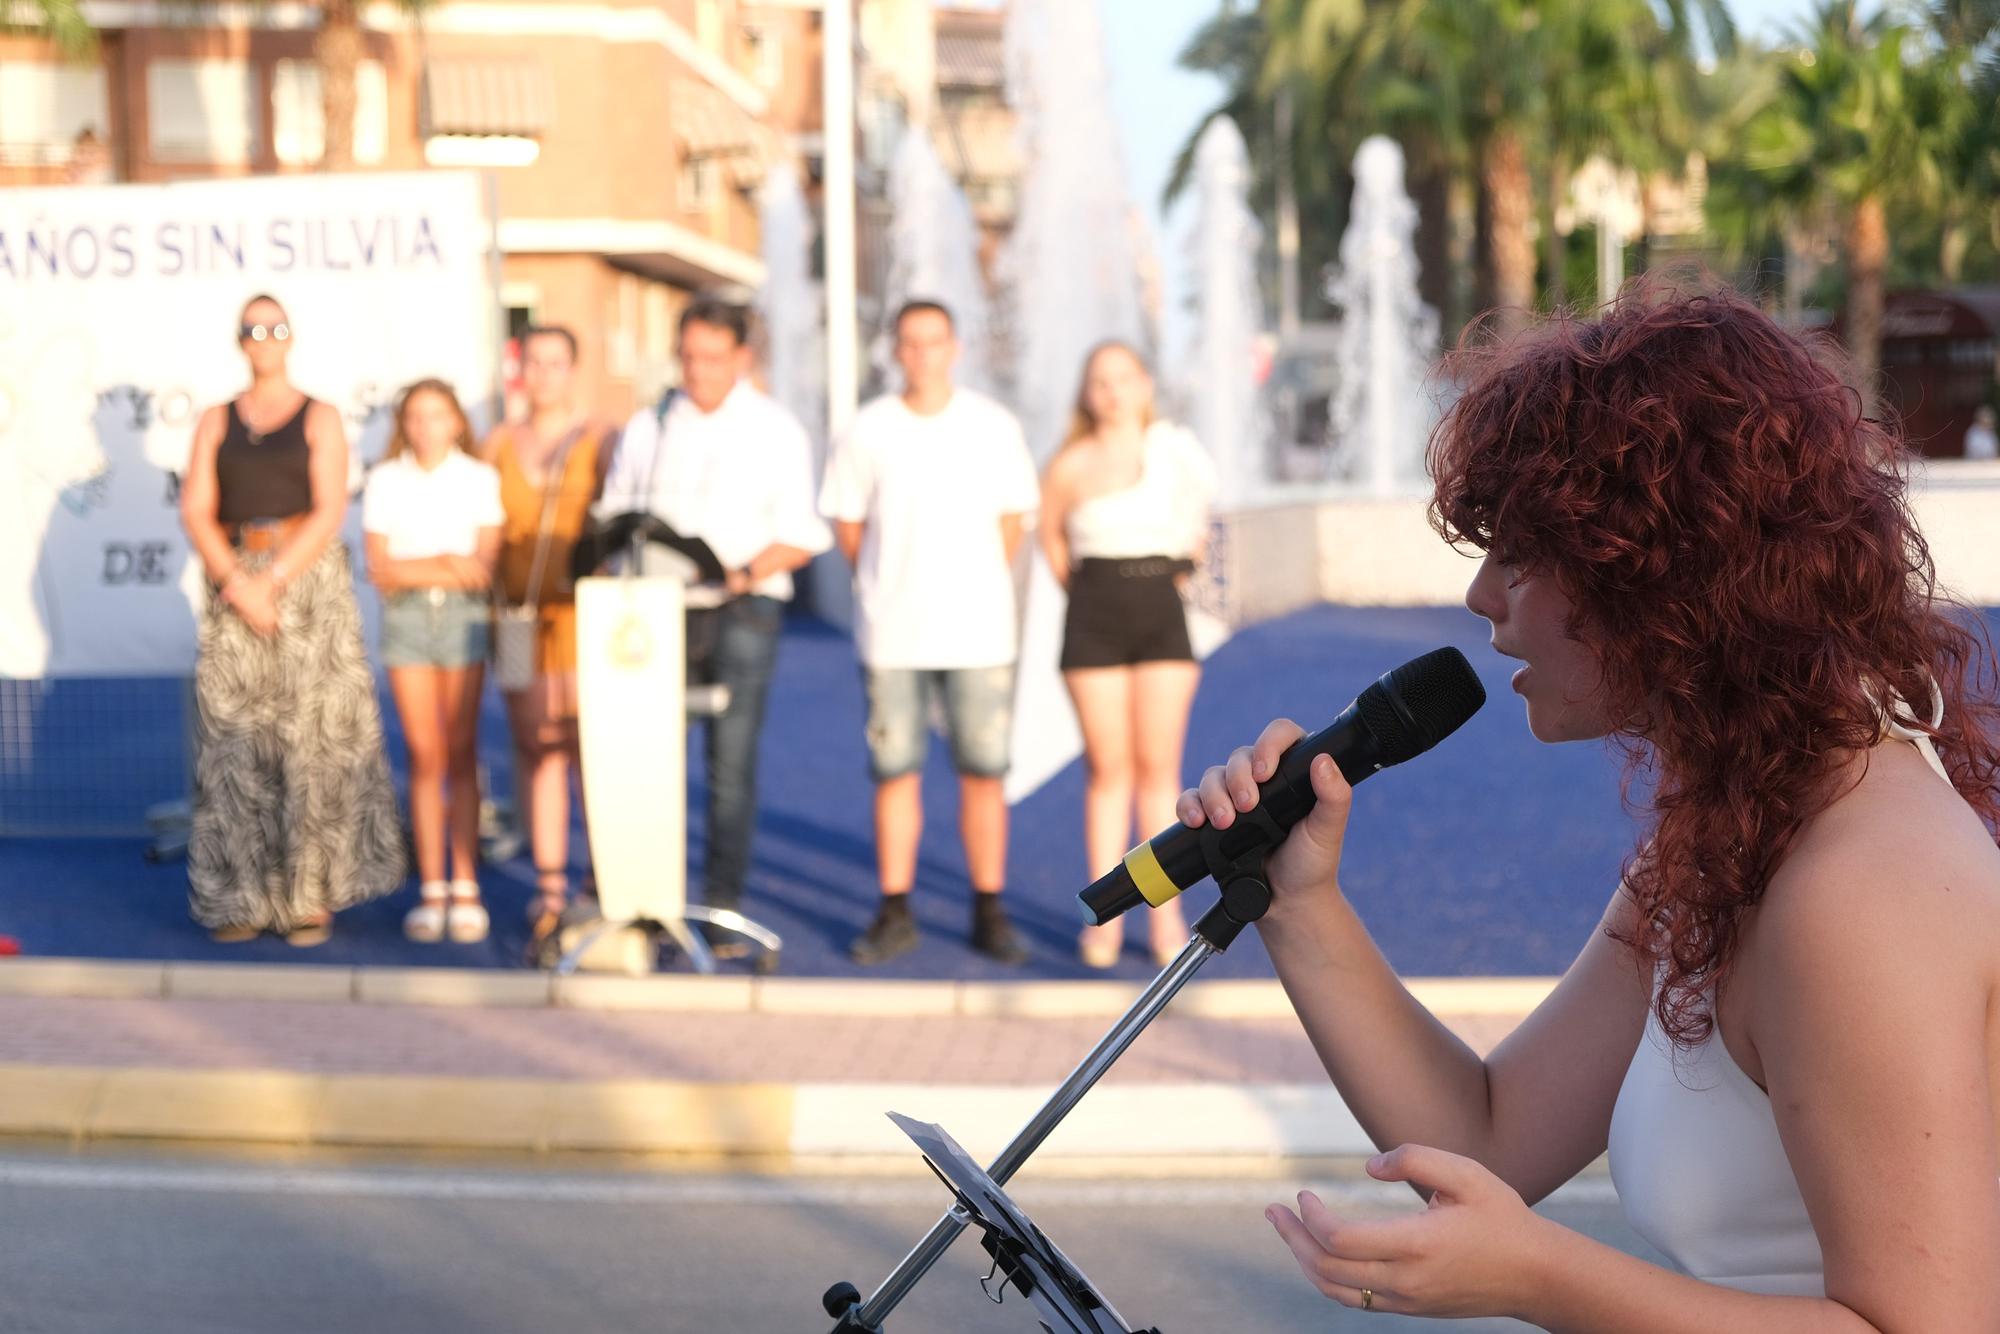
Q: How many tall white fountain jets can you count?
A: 5